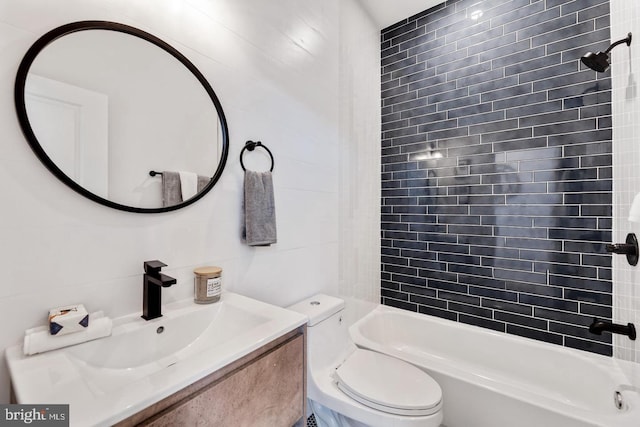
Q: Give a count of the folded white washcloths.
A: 1